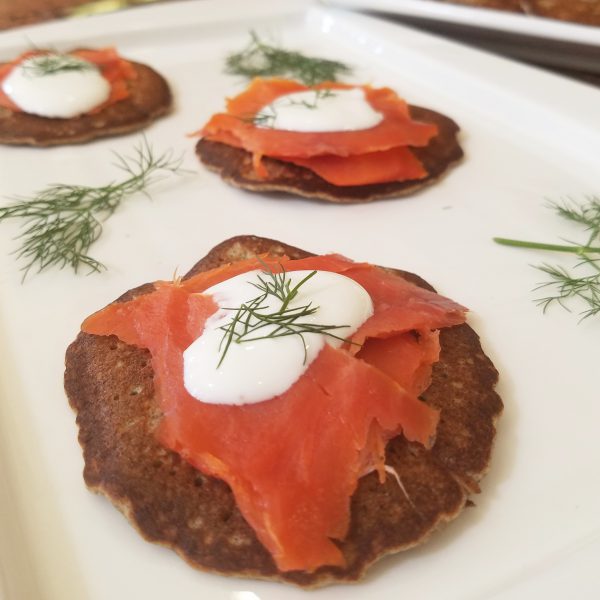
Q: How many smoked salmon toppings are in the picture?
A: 3